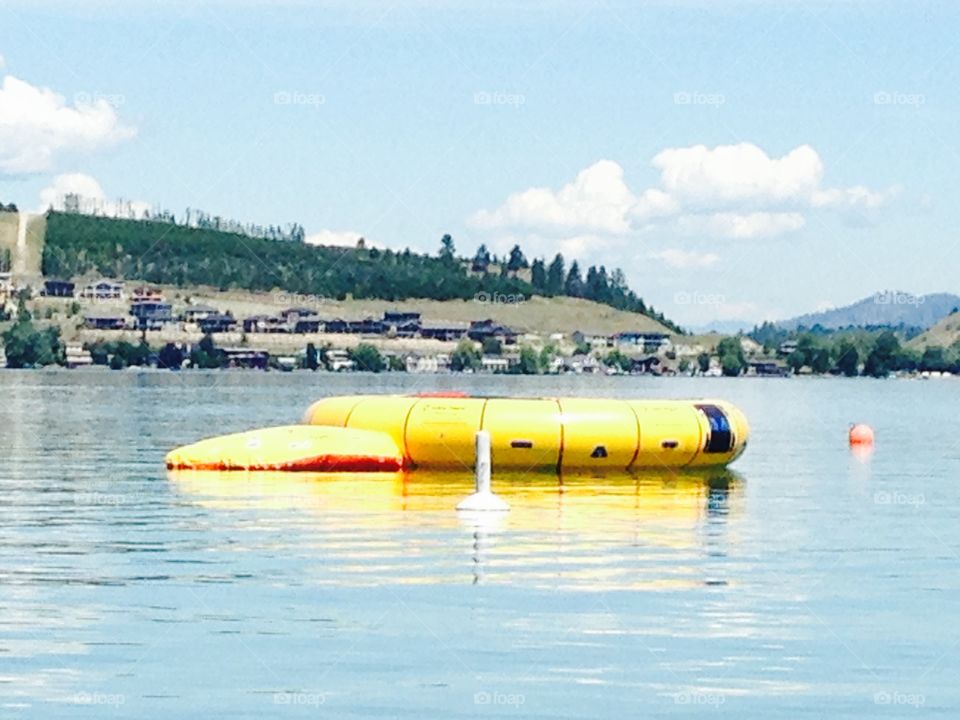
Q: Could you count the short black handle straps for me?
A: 2